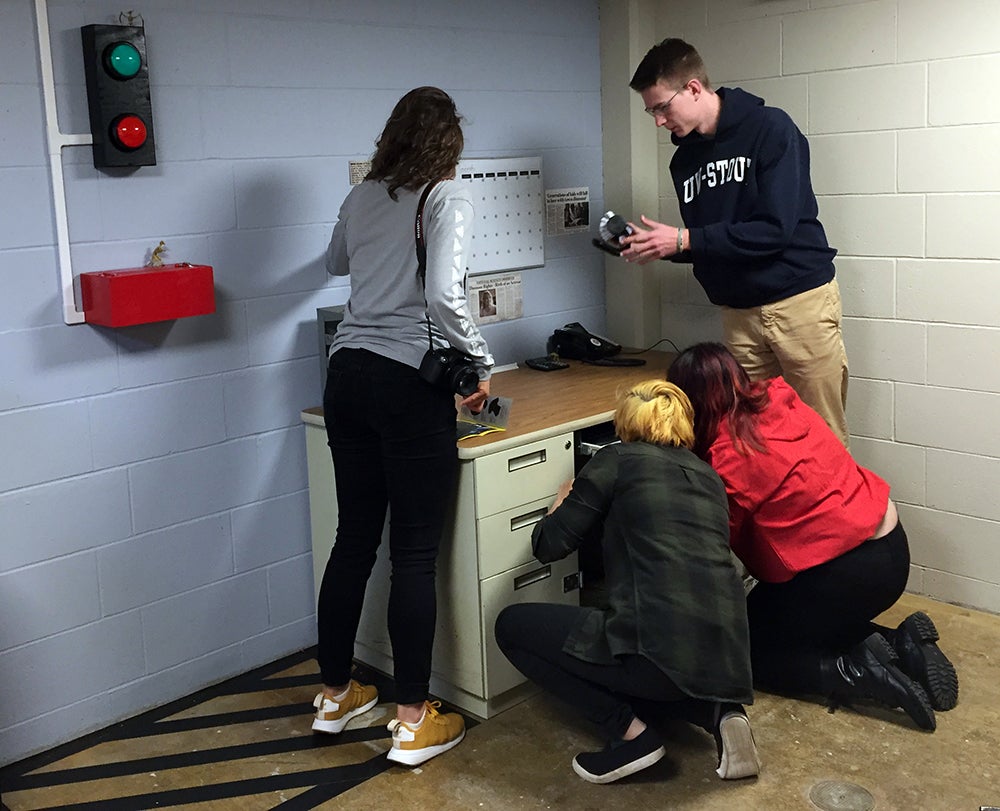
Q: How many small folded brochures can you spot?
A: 1